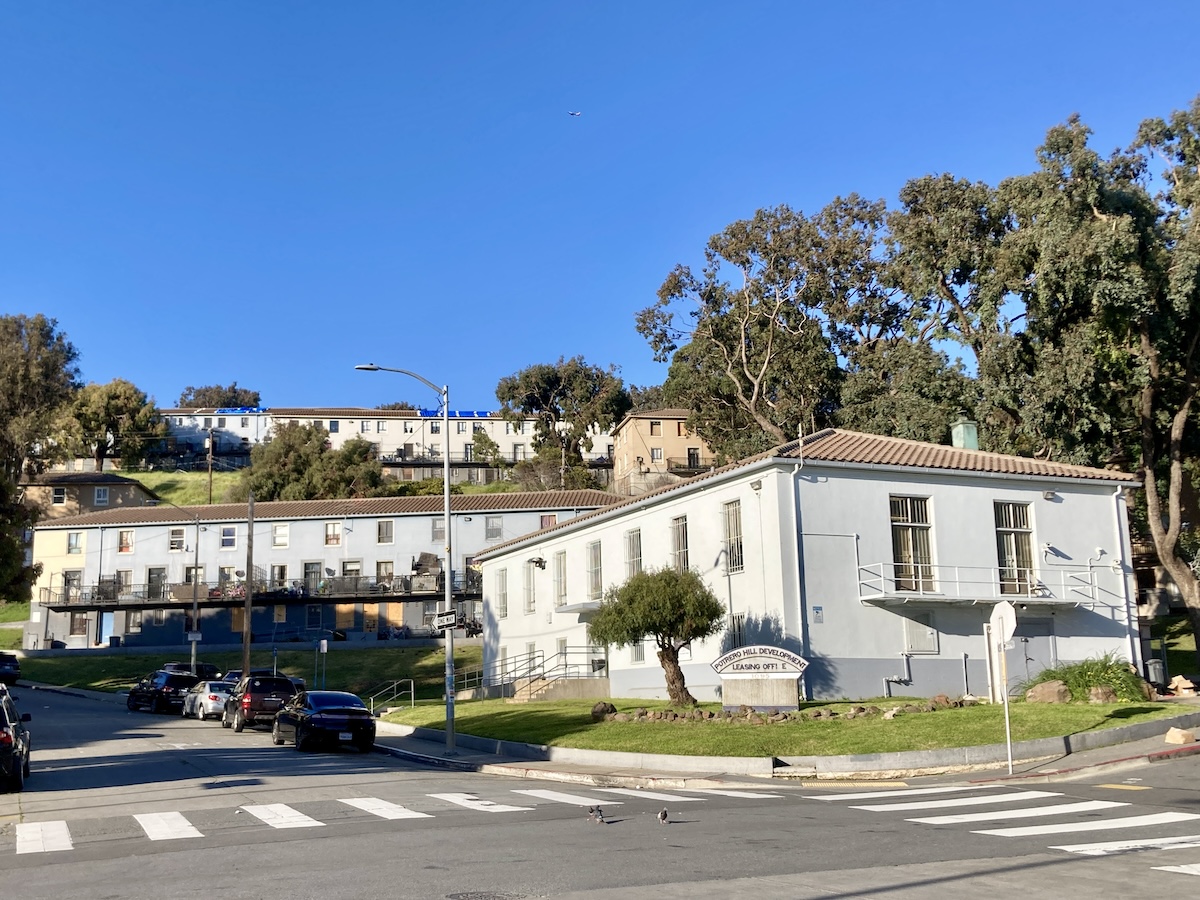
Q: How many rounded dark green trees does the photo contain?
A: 1